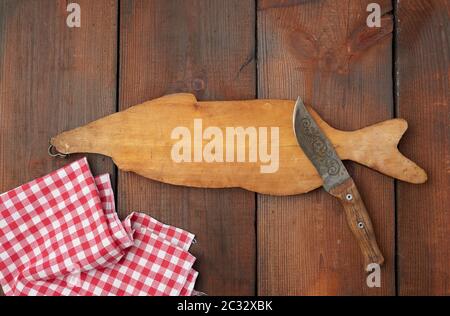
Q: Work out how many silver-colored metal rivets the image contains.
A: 2